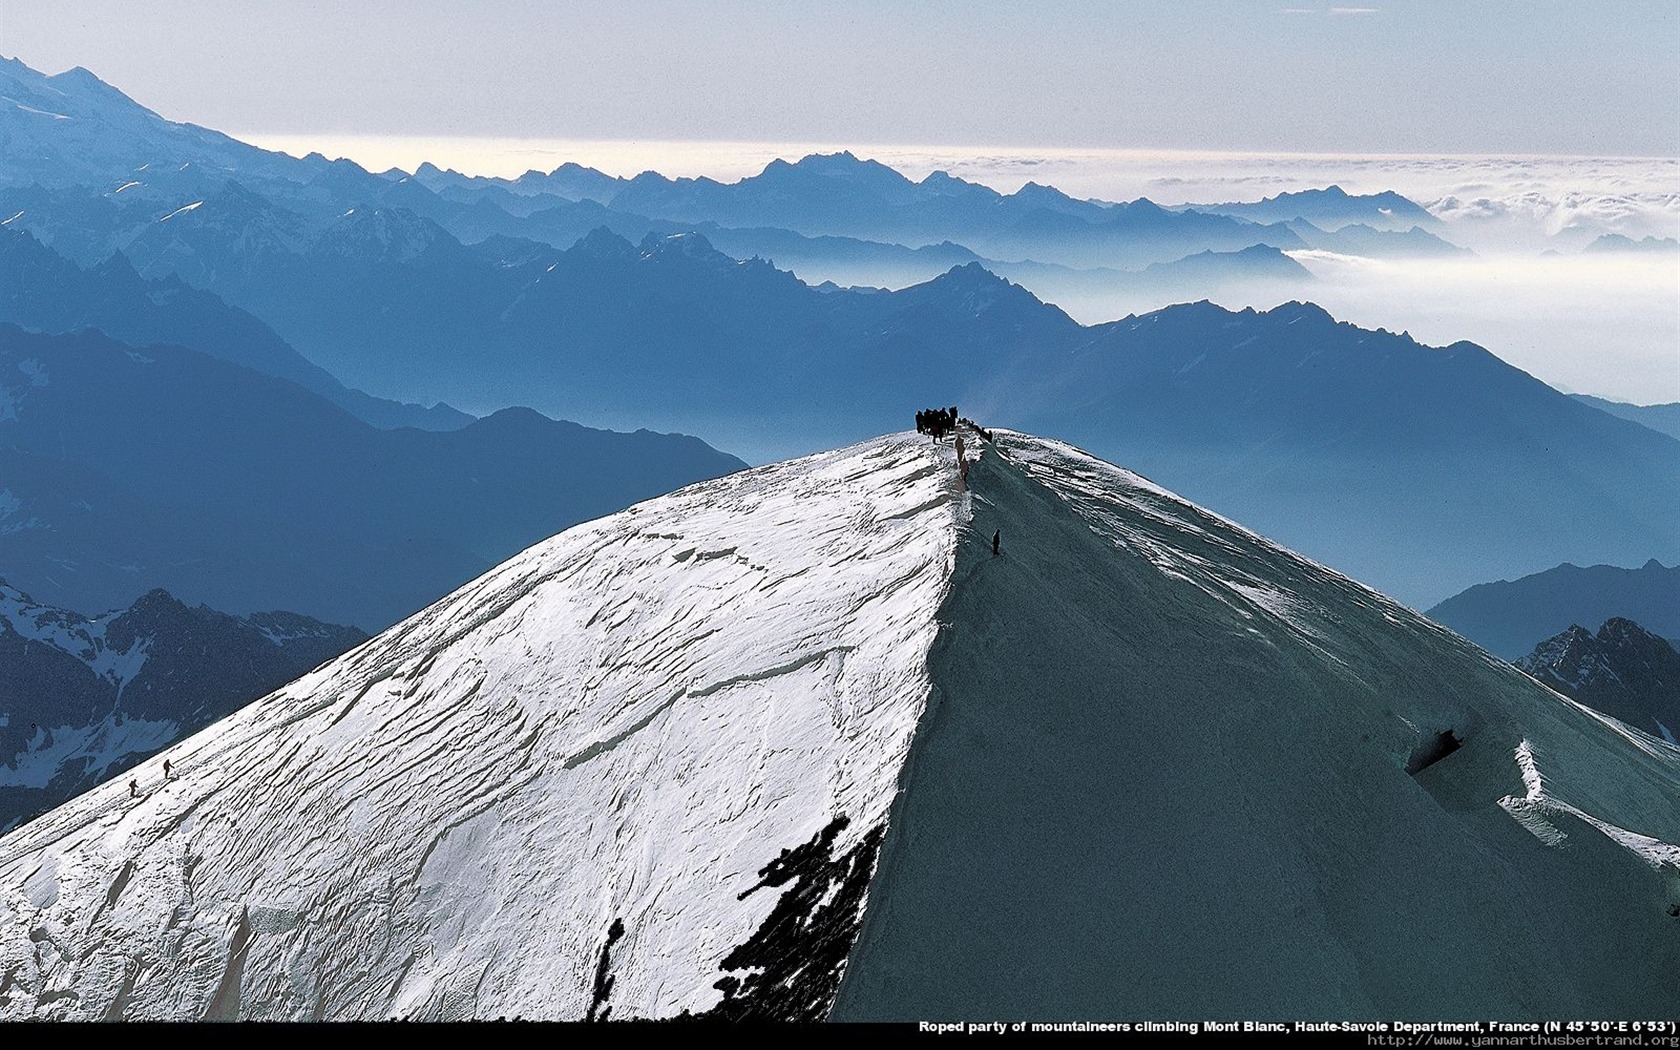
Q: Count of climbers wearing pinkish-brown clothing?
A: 2